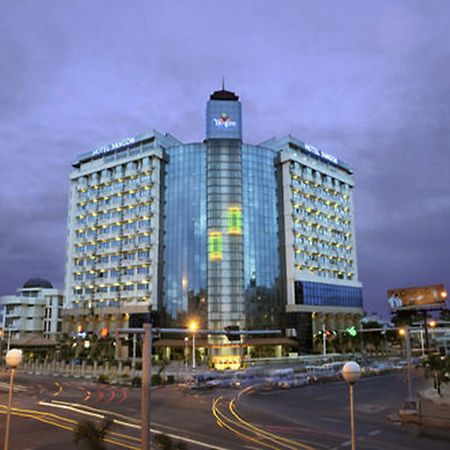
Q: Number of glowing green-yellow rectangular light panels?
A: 2